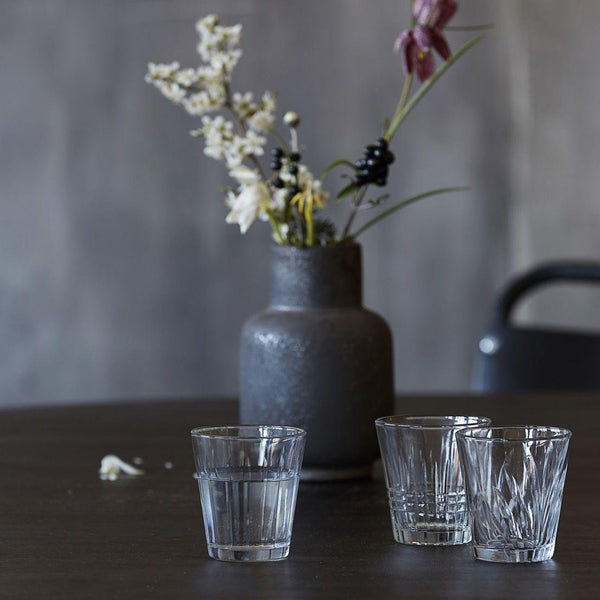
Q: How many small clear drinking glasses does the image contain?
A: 3